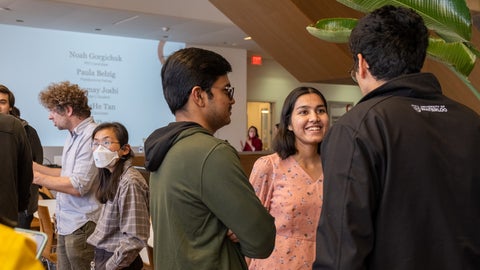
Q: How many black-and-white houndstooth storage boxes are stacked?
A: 0